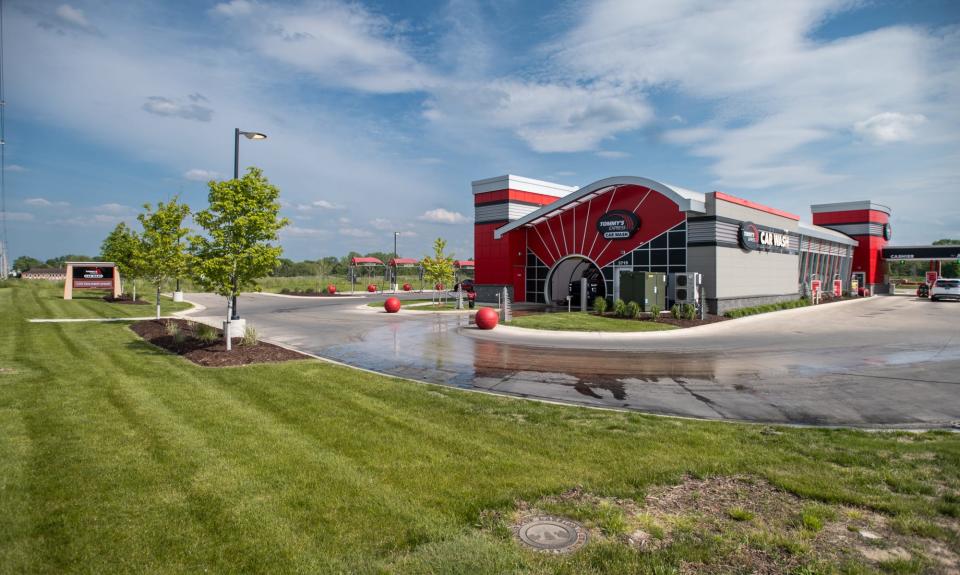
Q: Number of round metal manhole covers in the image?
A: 1